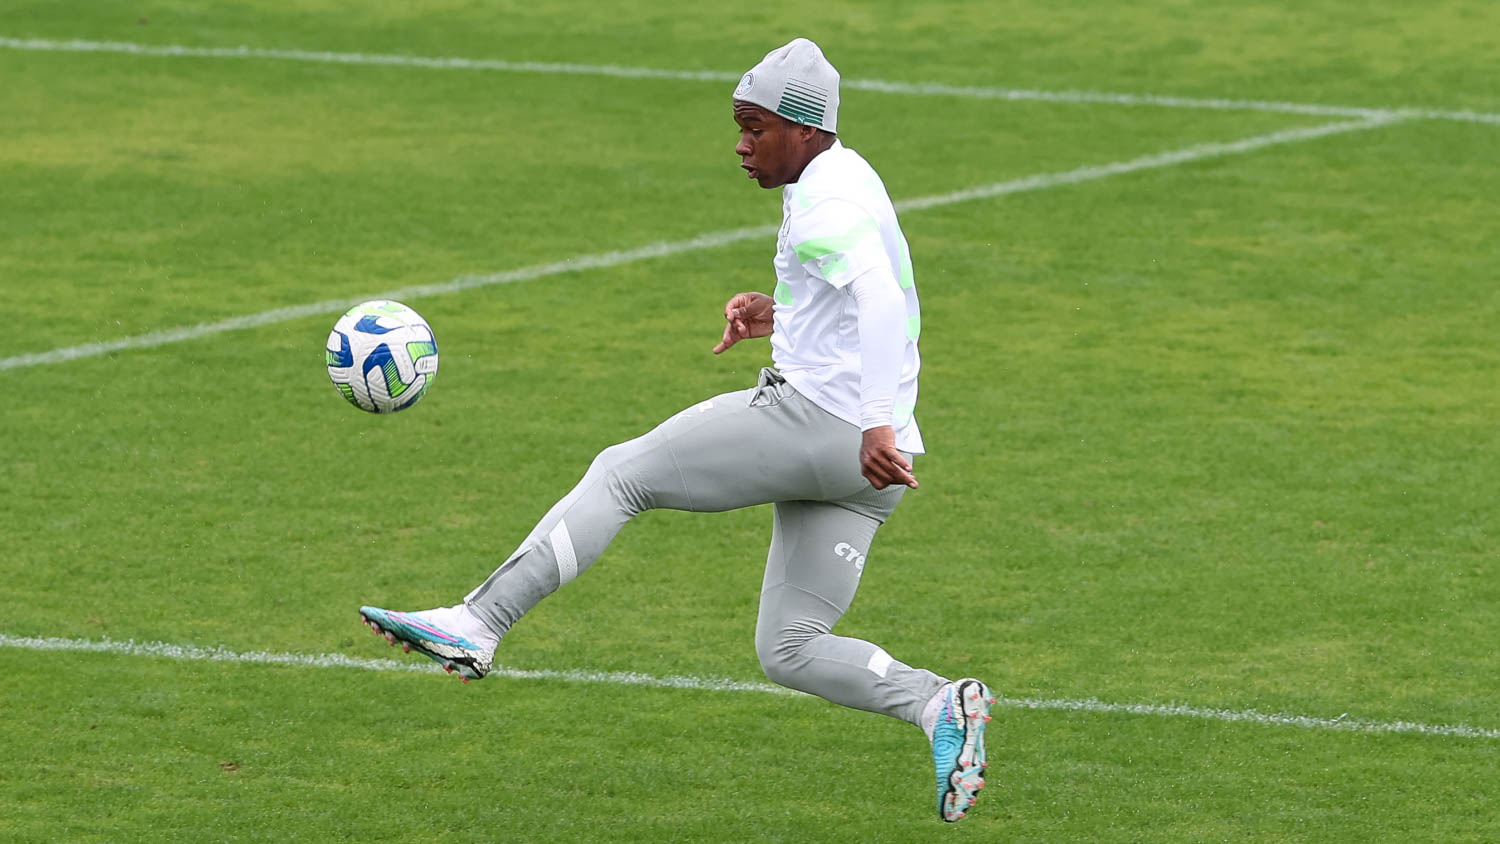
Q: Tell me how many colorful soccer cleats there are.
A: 2